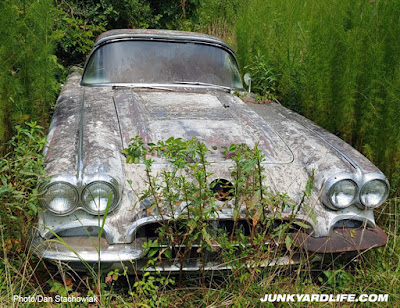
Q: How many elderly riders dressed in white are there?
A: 0